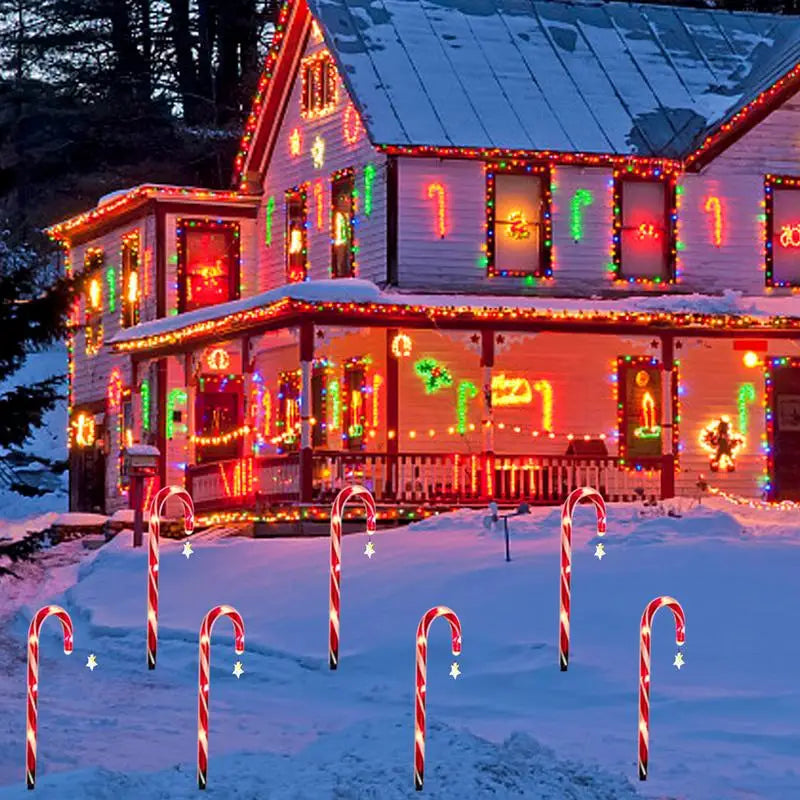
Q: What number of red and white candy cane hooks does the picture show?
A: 7